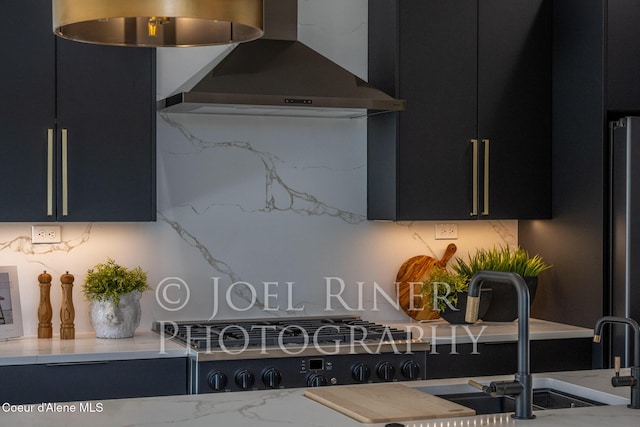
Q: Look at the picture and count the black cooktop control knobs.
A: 7